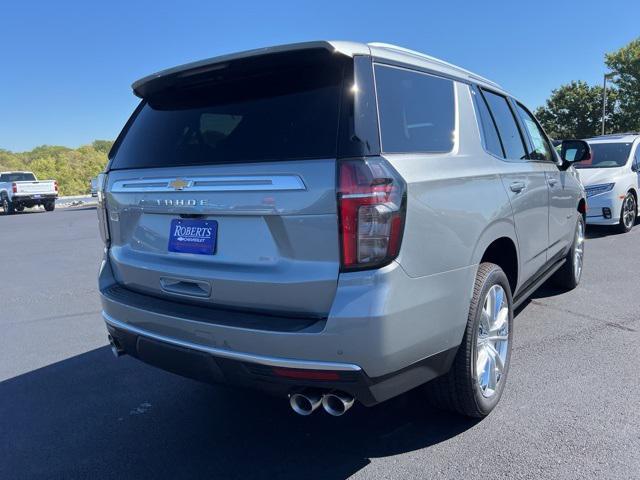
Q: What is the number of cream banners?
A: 0